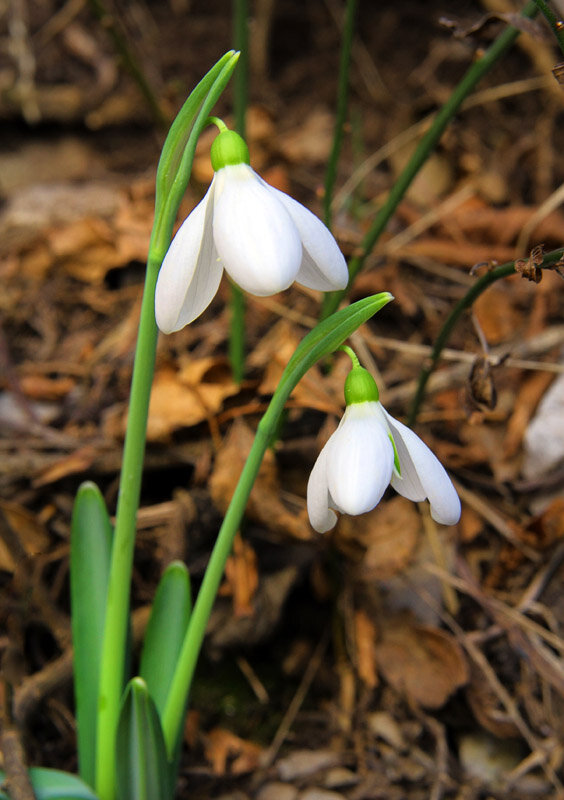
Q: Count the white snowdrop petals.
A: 6